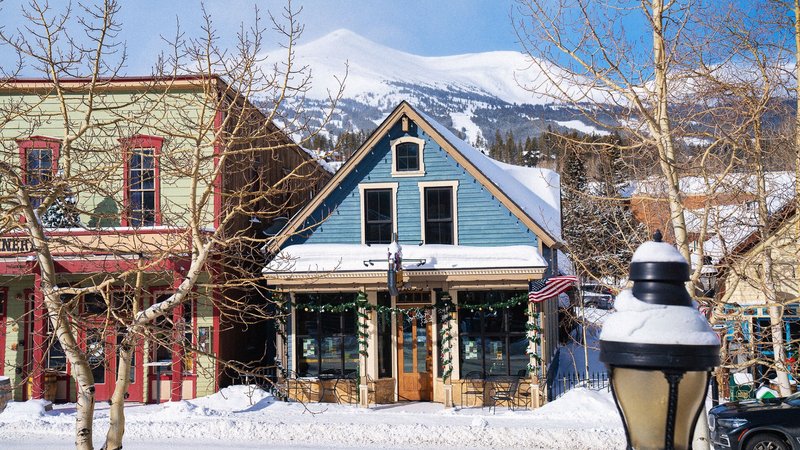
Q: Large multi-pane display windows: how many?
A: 2